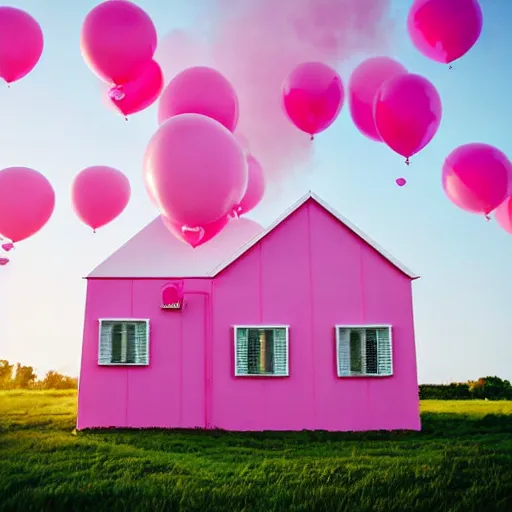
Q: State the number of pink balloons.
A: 15